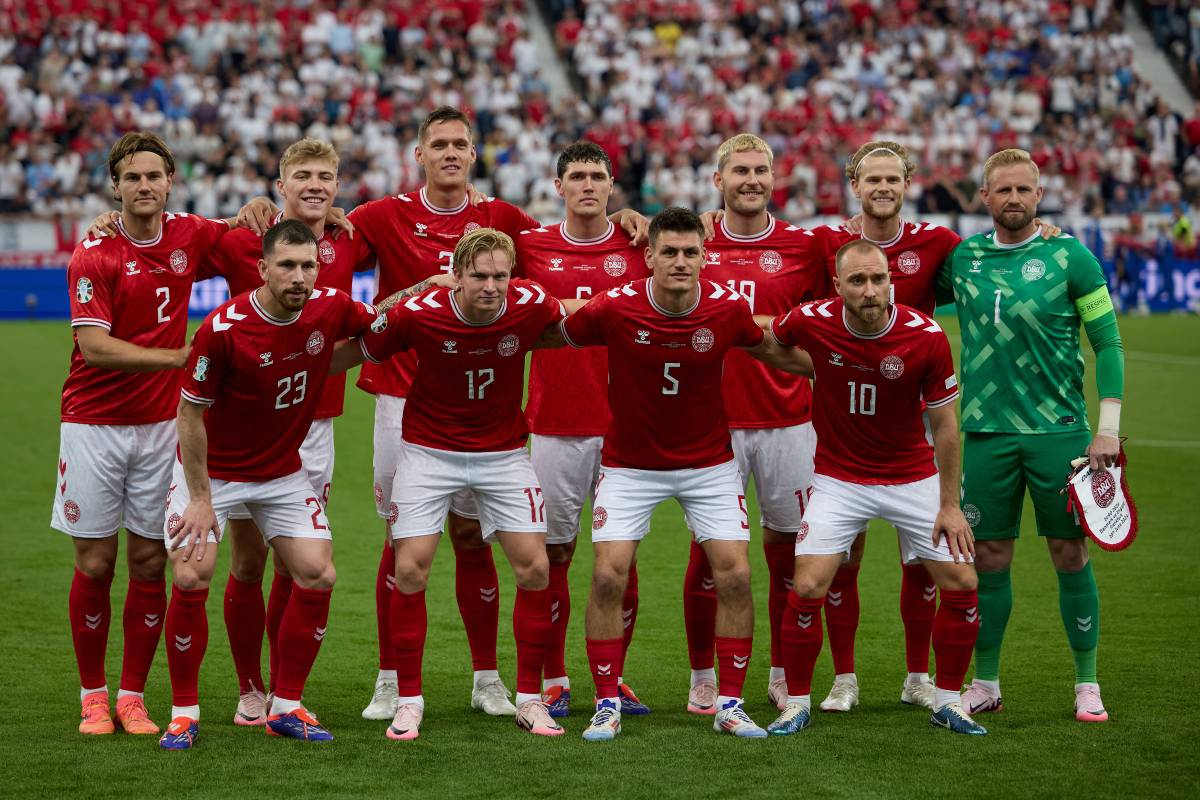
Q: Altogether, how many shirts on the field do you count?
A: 11